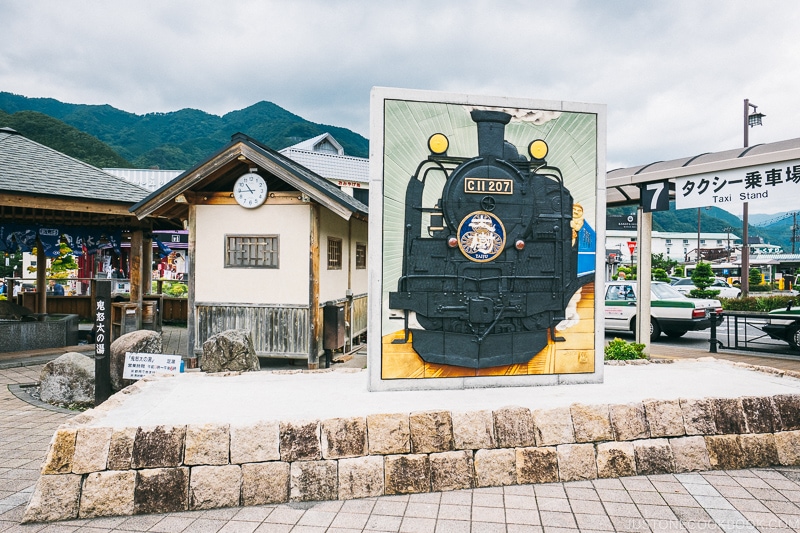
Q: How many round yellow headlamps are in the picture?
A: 2